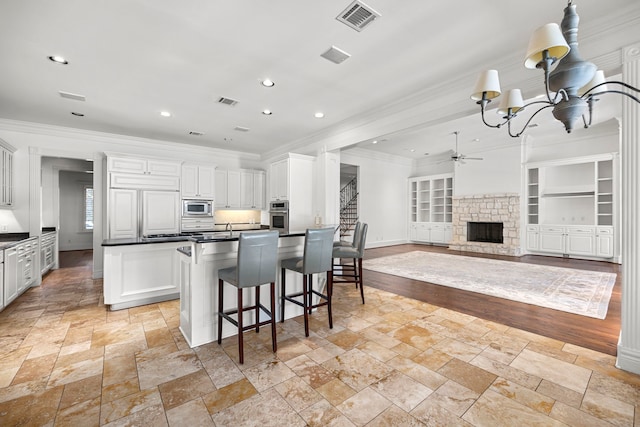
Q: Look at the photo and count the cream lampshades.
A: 4